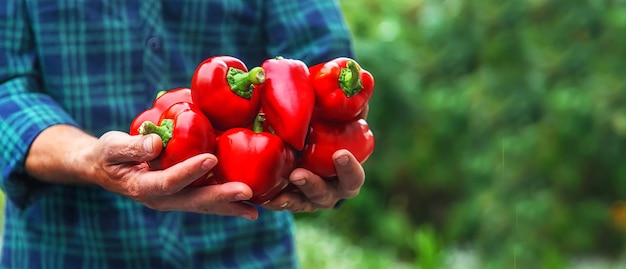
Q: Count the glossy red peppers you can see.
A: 7